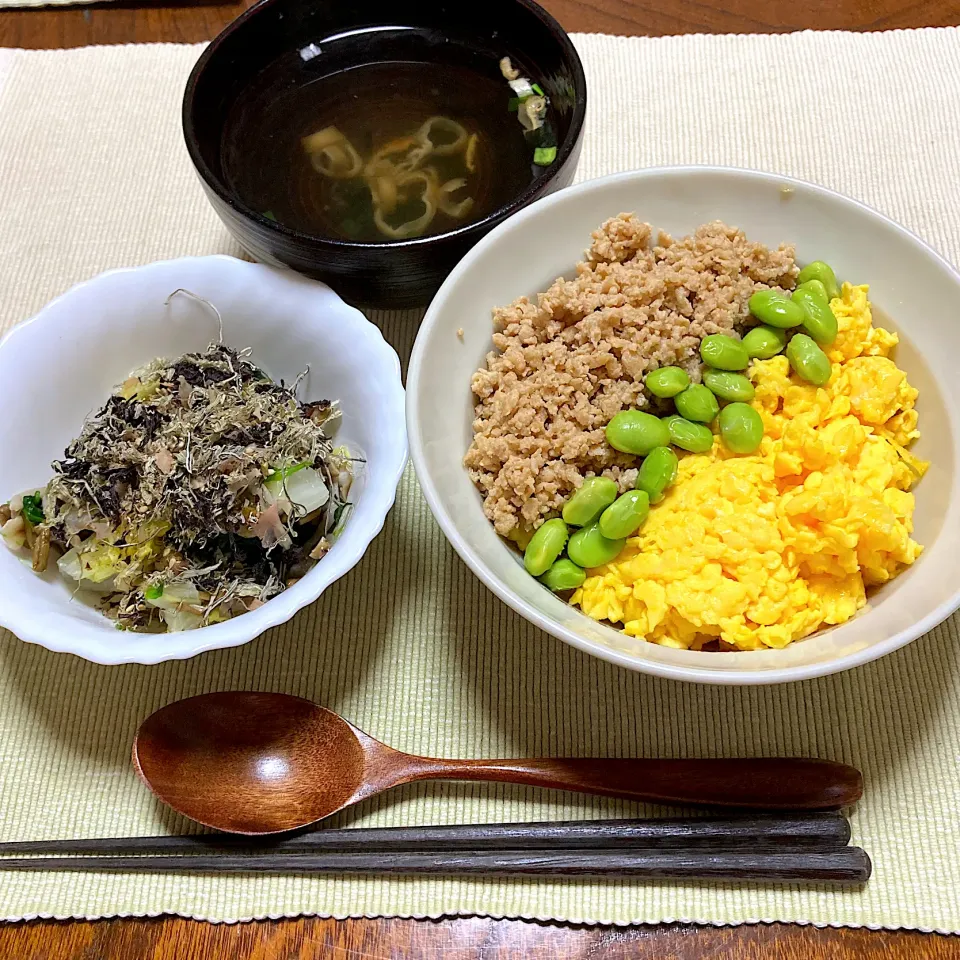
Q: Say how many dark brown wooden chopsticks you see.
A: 2